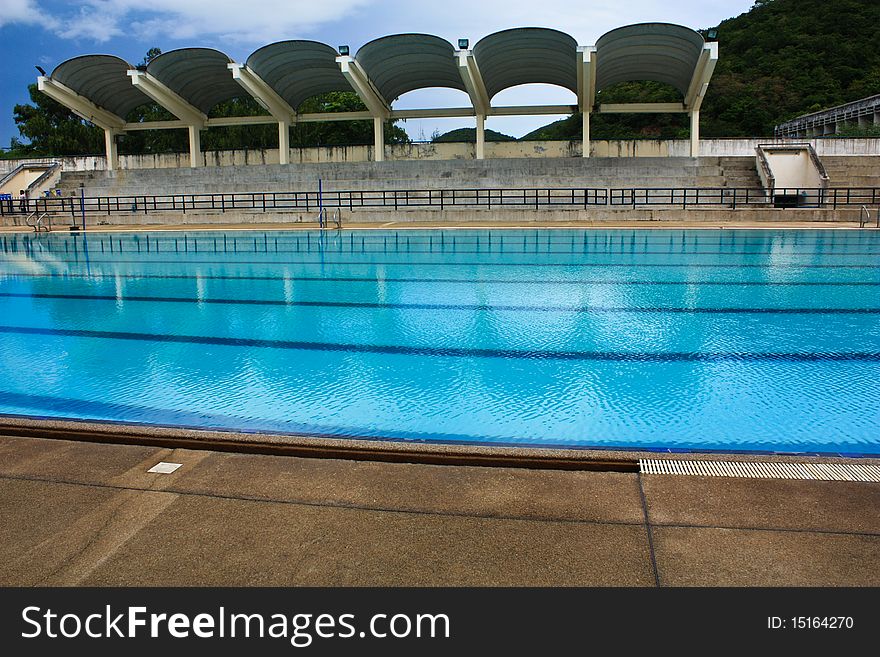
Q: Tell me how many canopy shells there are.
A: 6